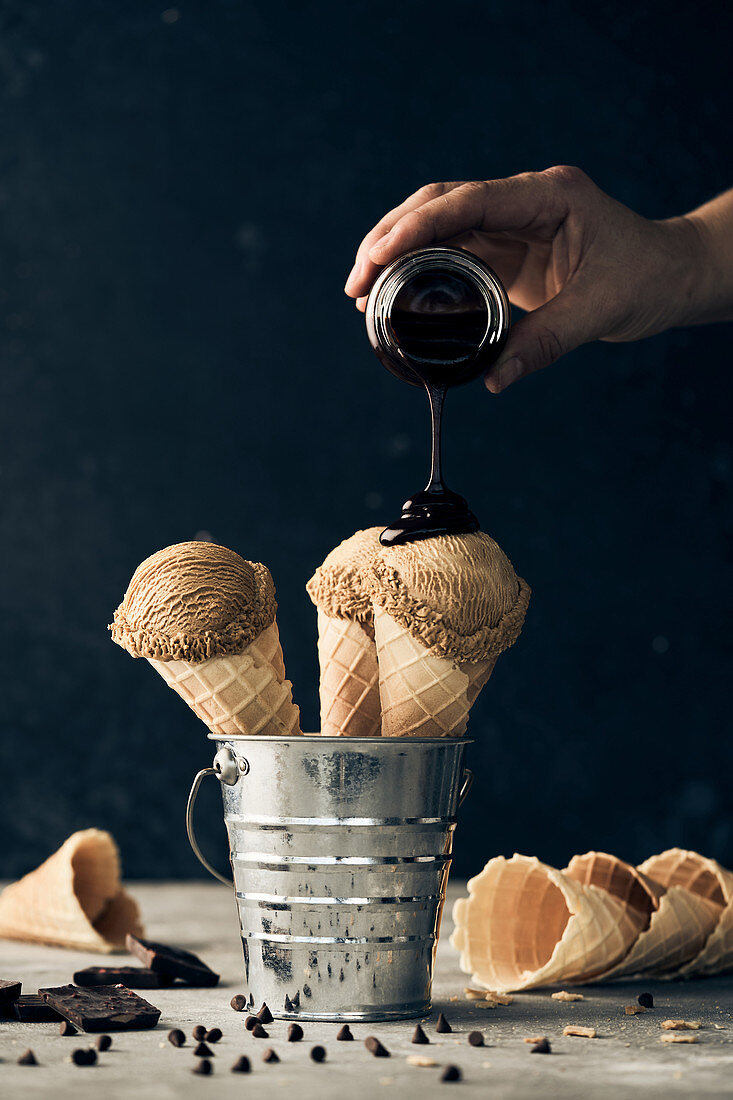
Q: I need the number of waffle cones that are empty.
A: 4